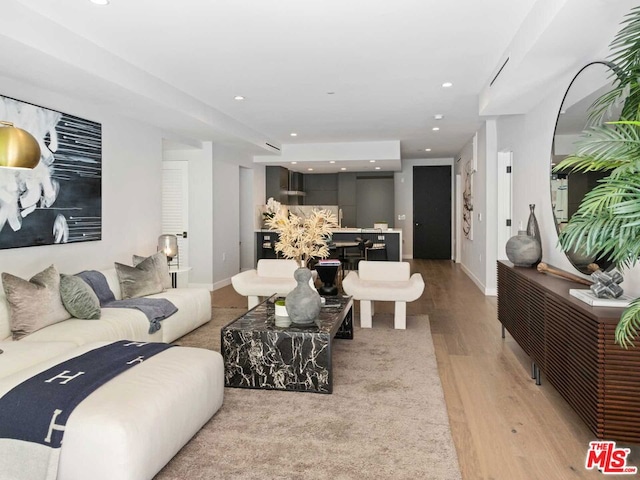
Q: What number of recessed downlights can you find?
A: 12